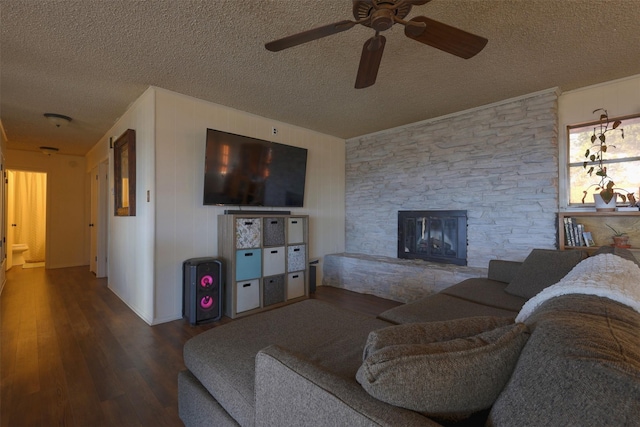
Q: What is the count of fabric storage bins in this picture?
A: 9